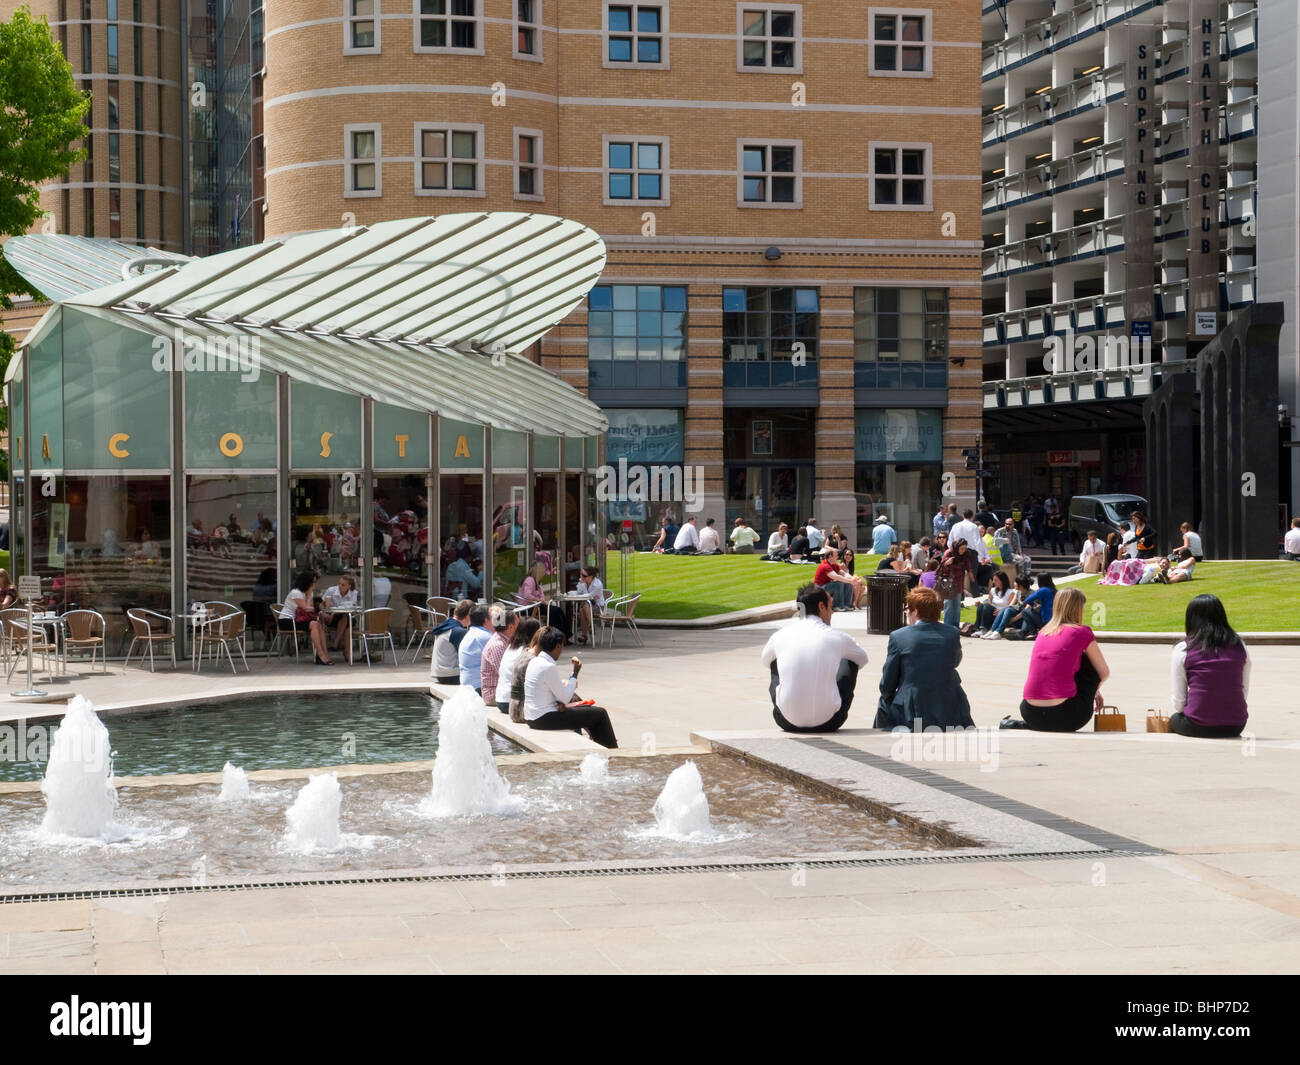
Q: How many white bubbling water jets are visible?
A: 6